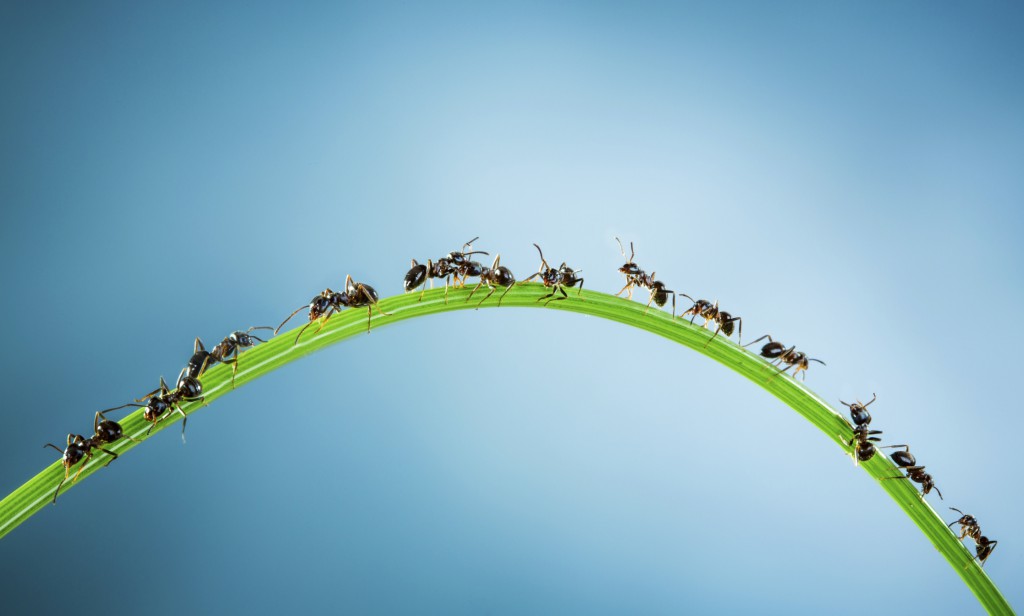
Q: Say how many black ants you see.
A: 13